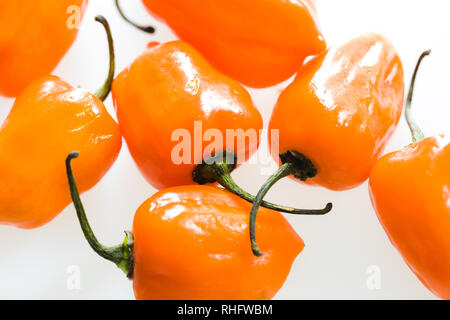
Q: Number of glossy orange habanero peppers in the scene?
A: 7